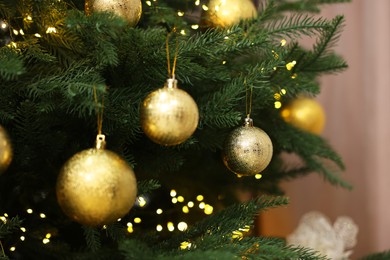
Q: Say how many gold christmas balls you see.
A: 7